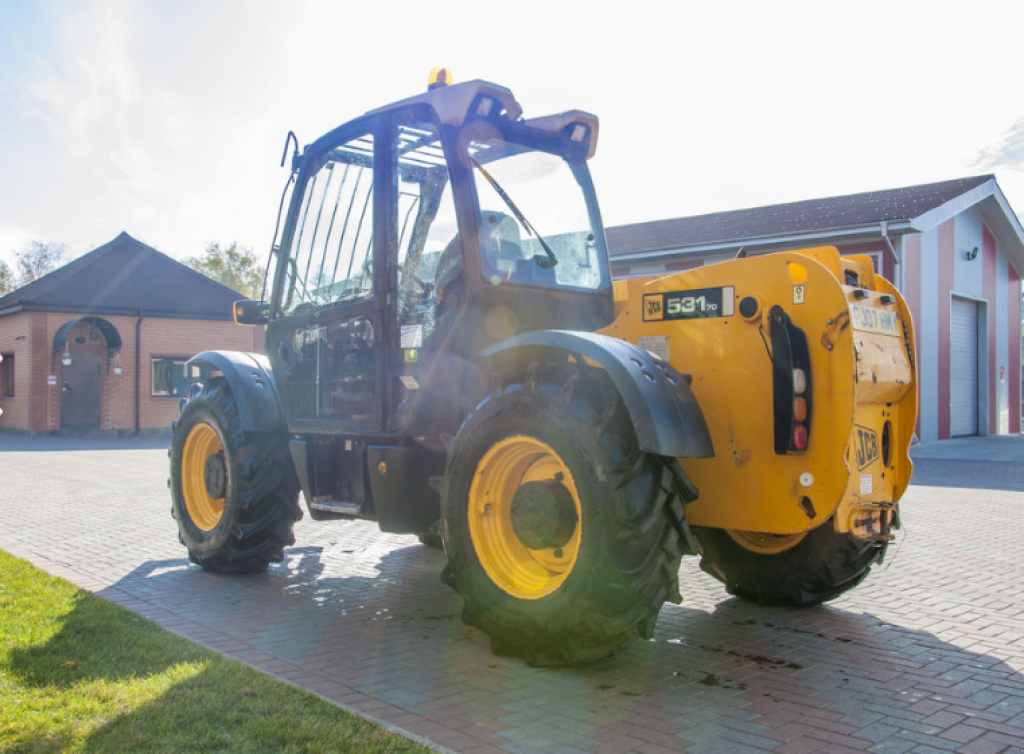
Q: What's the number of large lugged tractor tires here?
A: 3